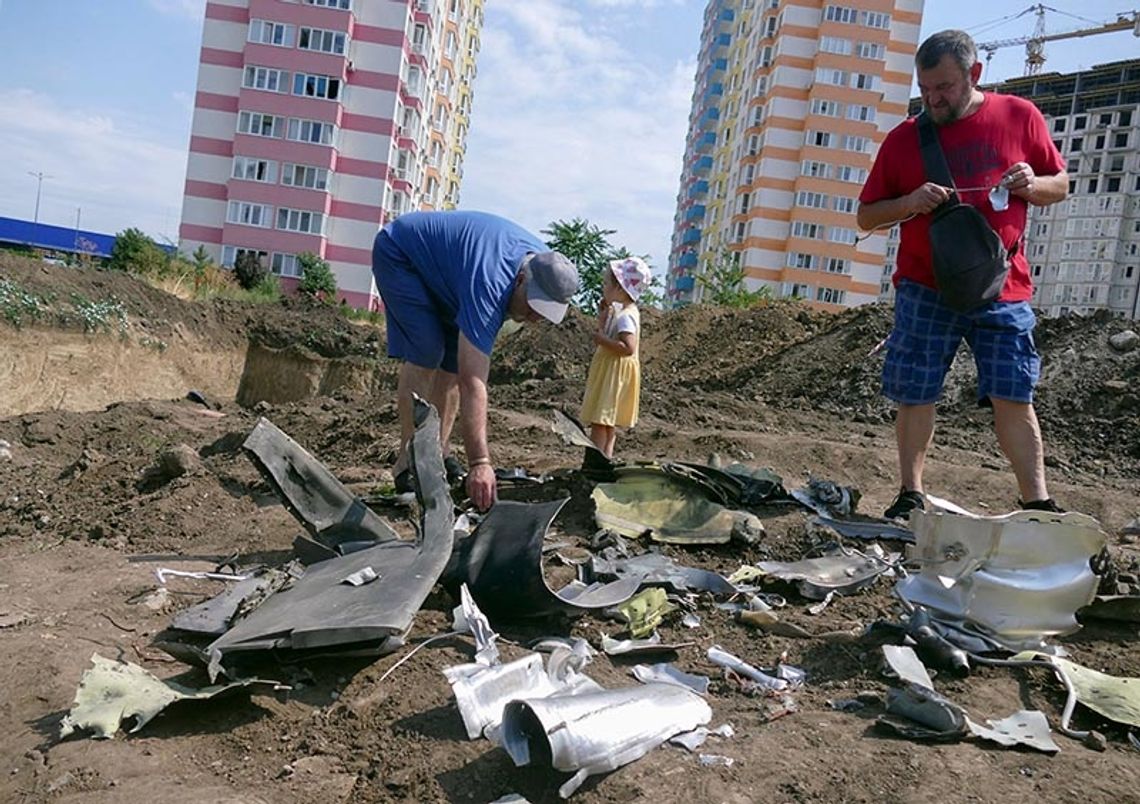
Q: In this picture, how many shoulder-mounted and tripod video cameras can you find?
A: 0